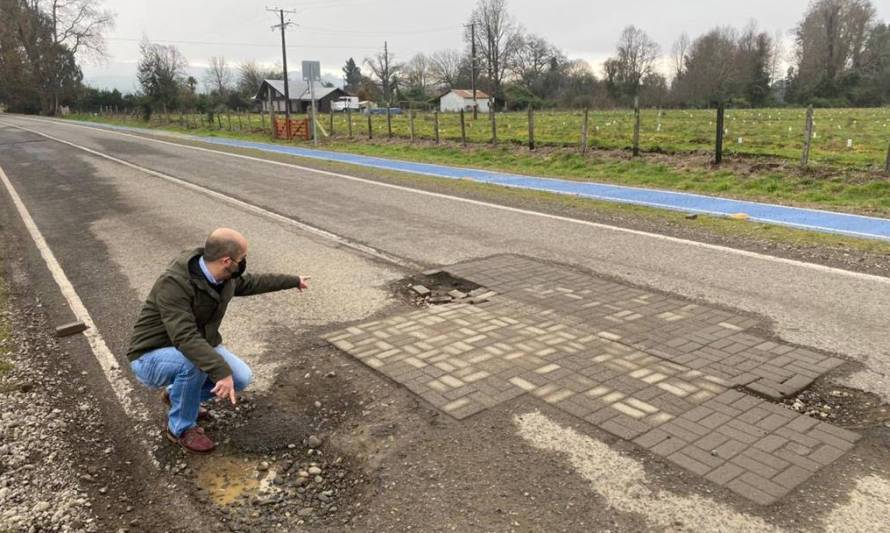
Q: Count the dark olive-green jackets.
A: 1